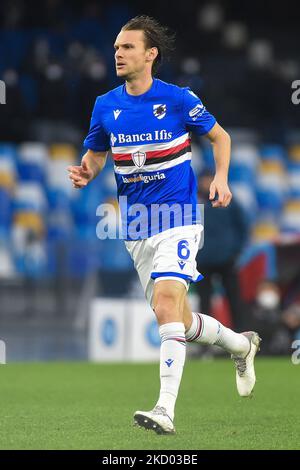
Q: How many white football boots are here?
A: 2